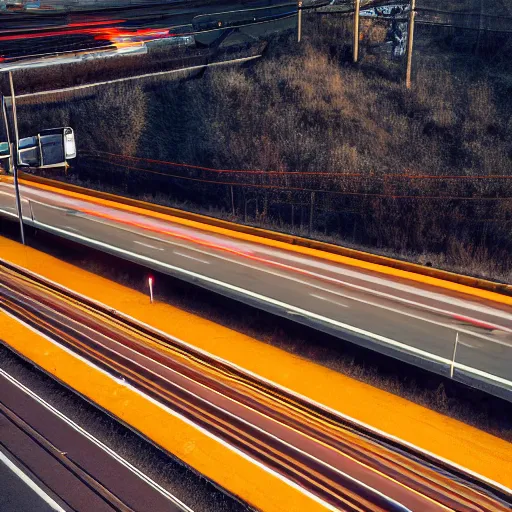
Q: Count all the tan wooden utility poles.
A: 3